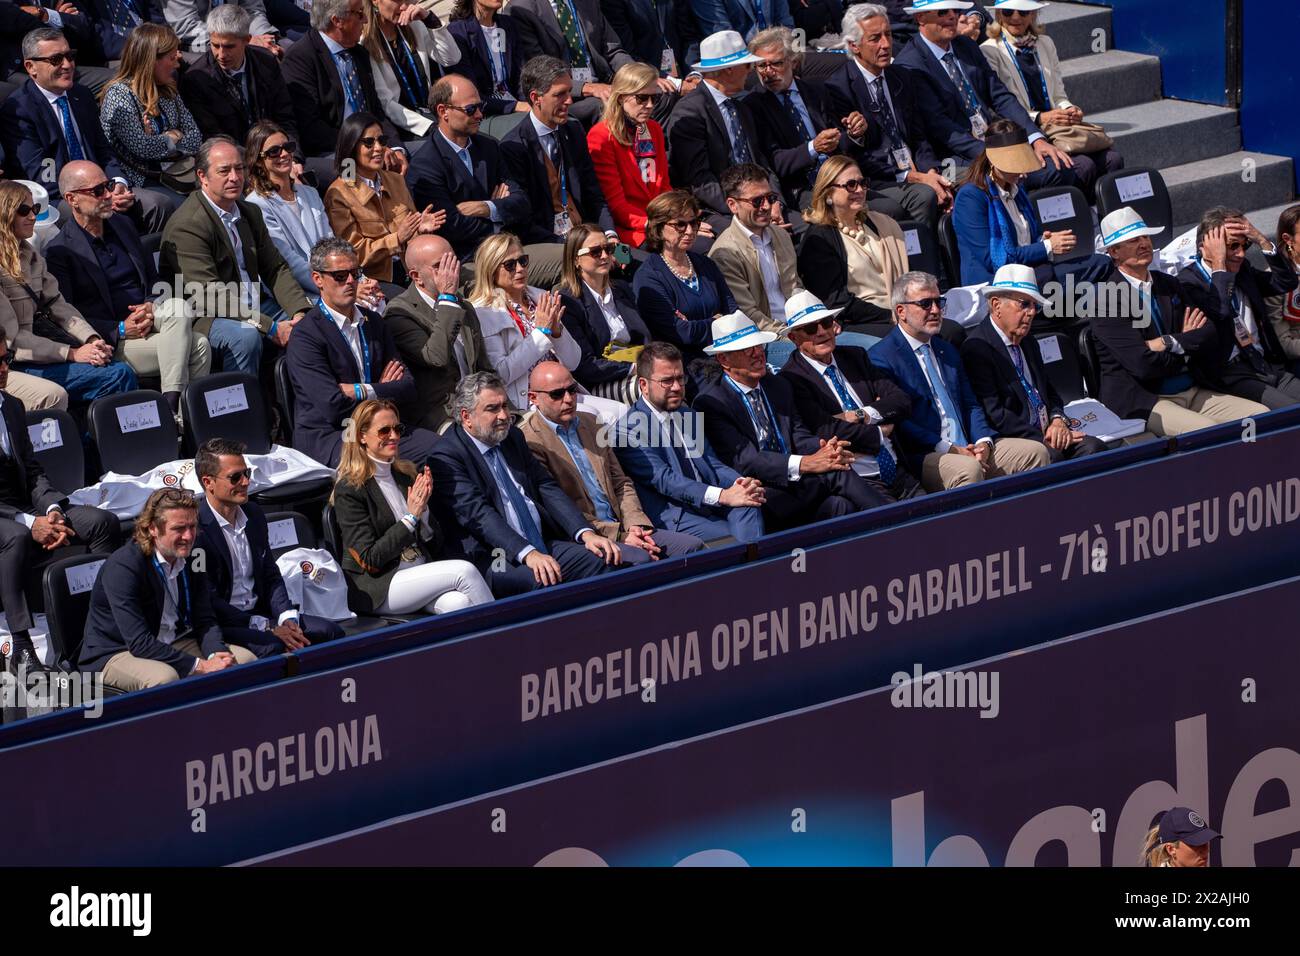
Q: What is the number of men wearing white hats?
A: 6